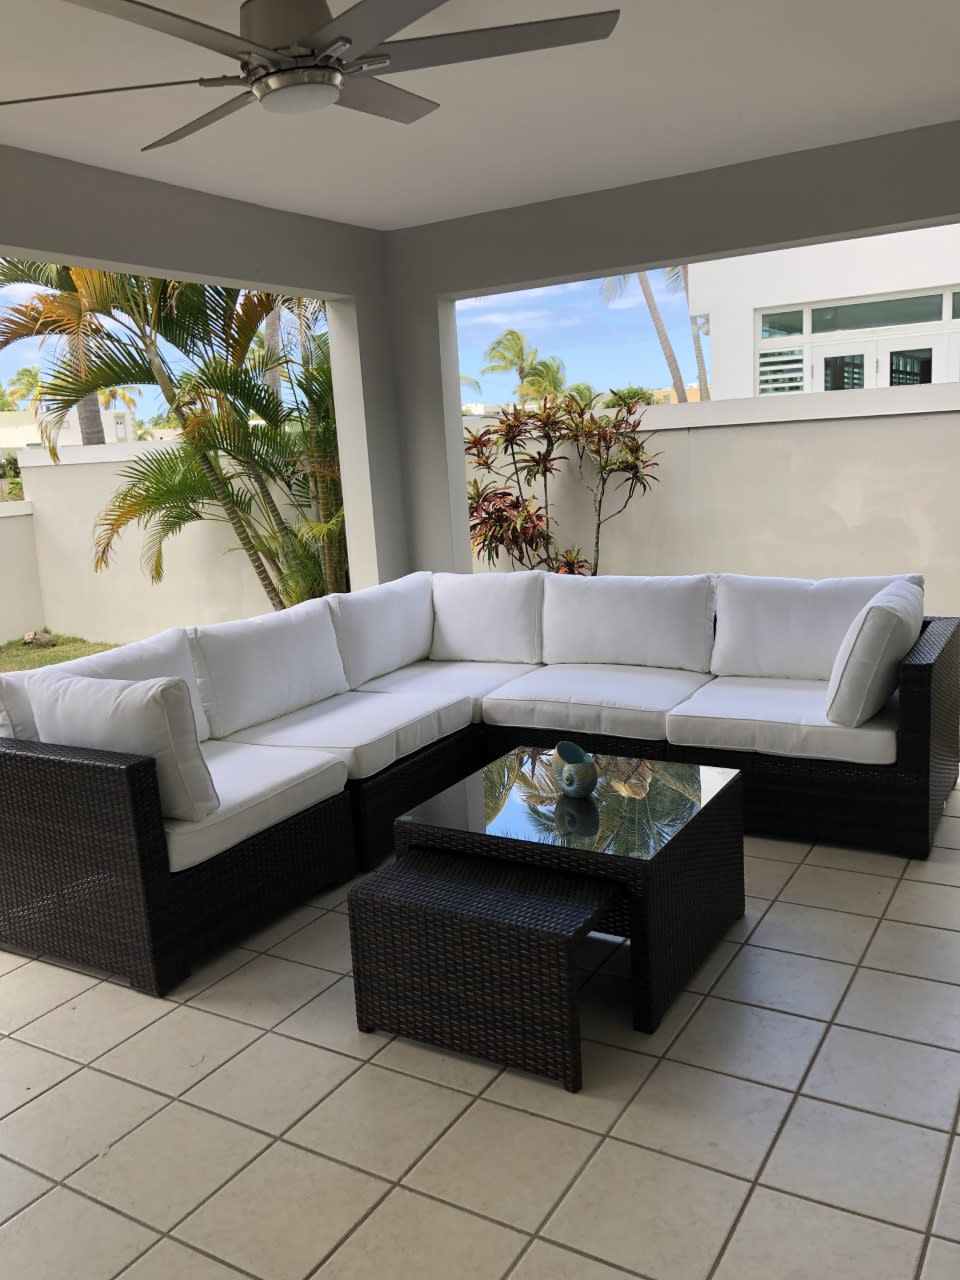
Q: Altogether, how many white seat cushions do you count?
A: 5